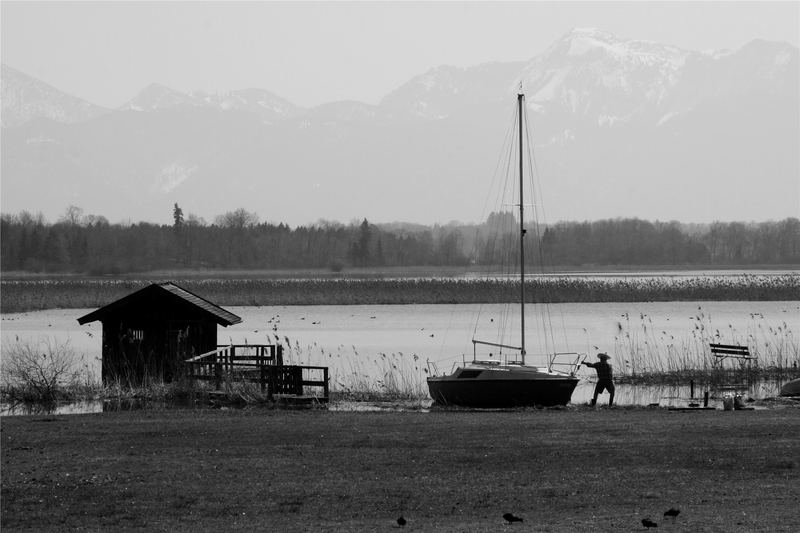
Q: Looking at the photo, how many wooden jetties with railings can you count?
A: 1